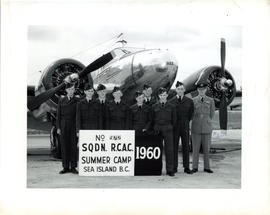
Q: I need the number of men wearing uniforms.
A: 9